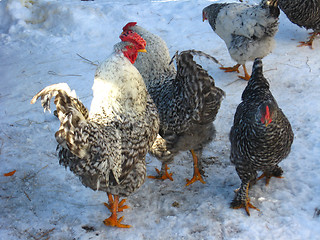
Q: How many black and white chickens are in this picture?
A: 5